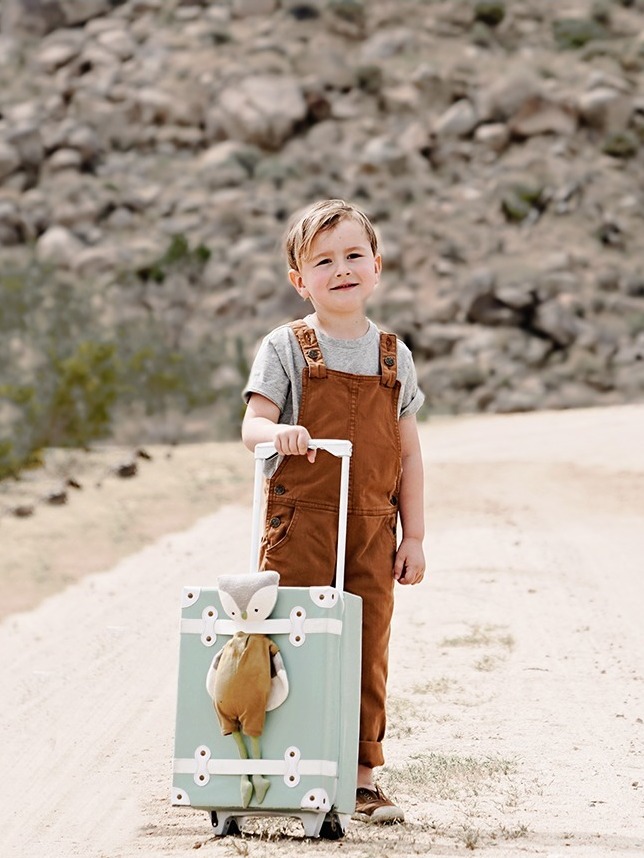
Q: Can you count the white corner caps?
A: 4